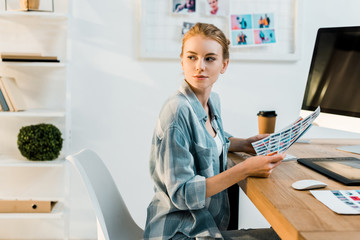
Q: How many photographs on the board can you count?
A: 7